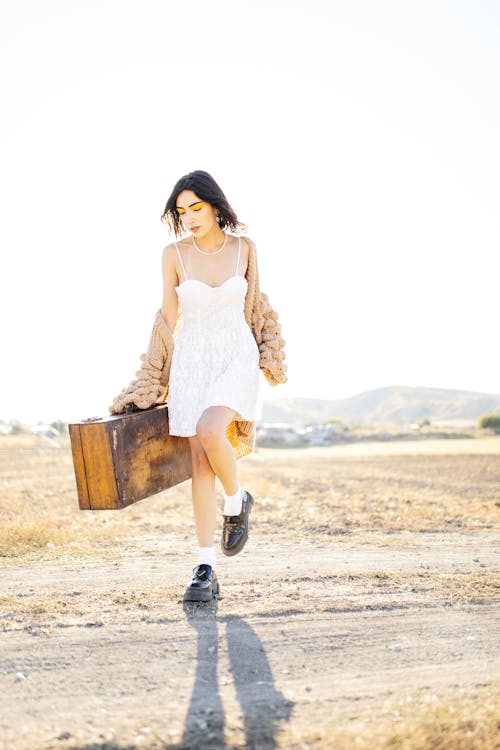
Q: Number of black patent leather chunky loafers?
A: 2